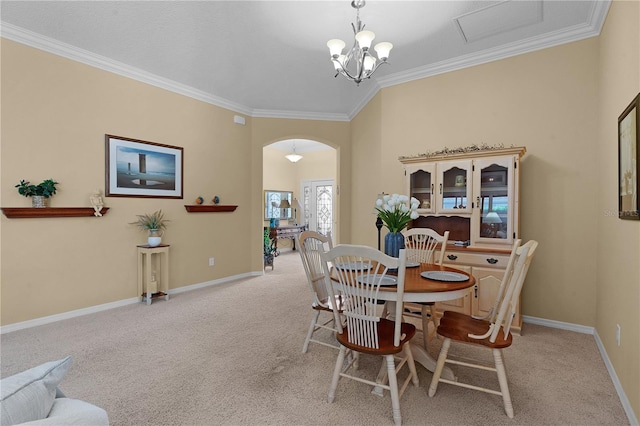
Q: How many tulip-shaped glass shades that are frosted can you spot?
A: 5